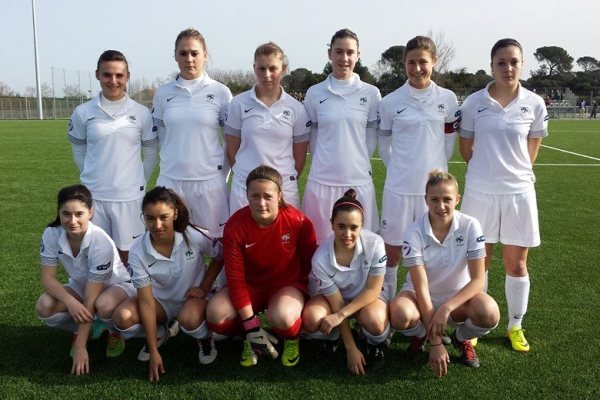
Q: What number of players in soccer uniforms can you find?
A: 11